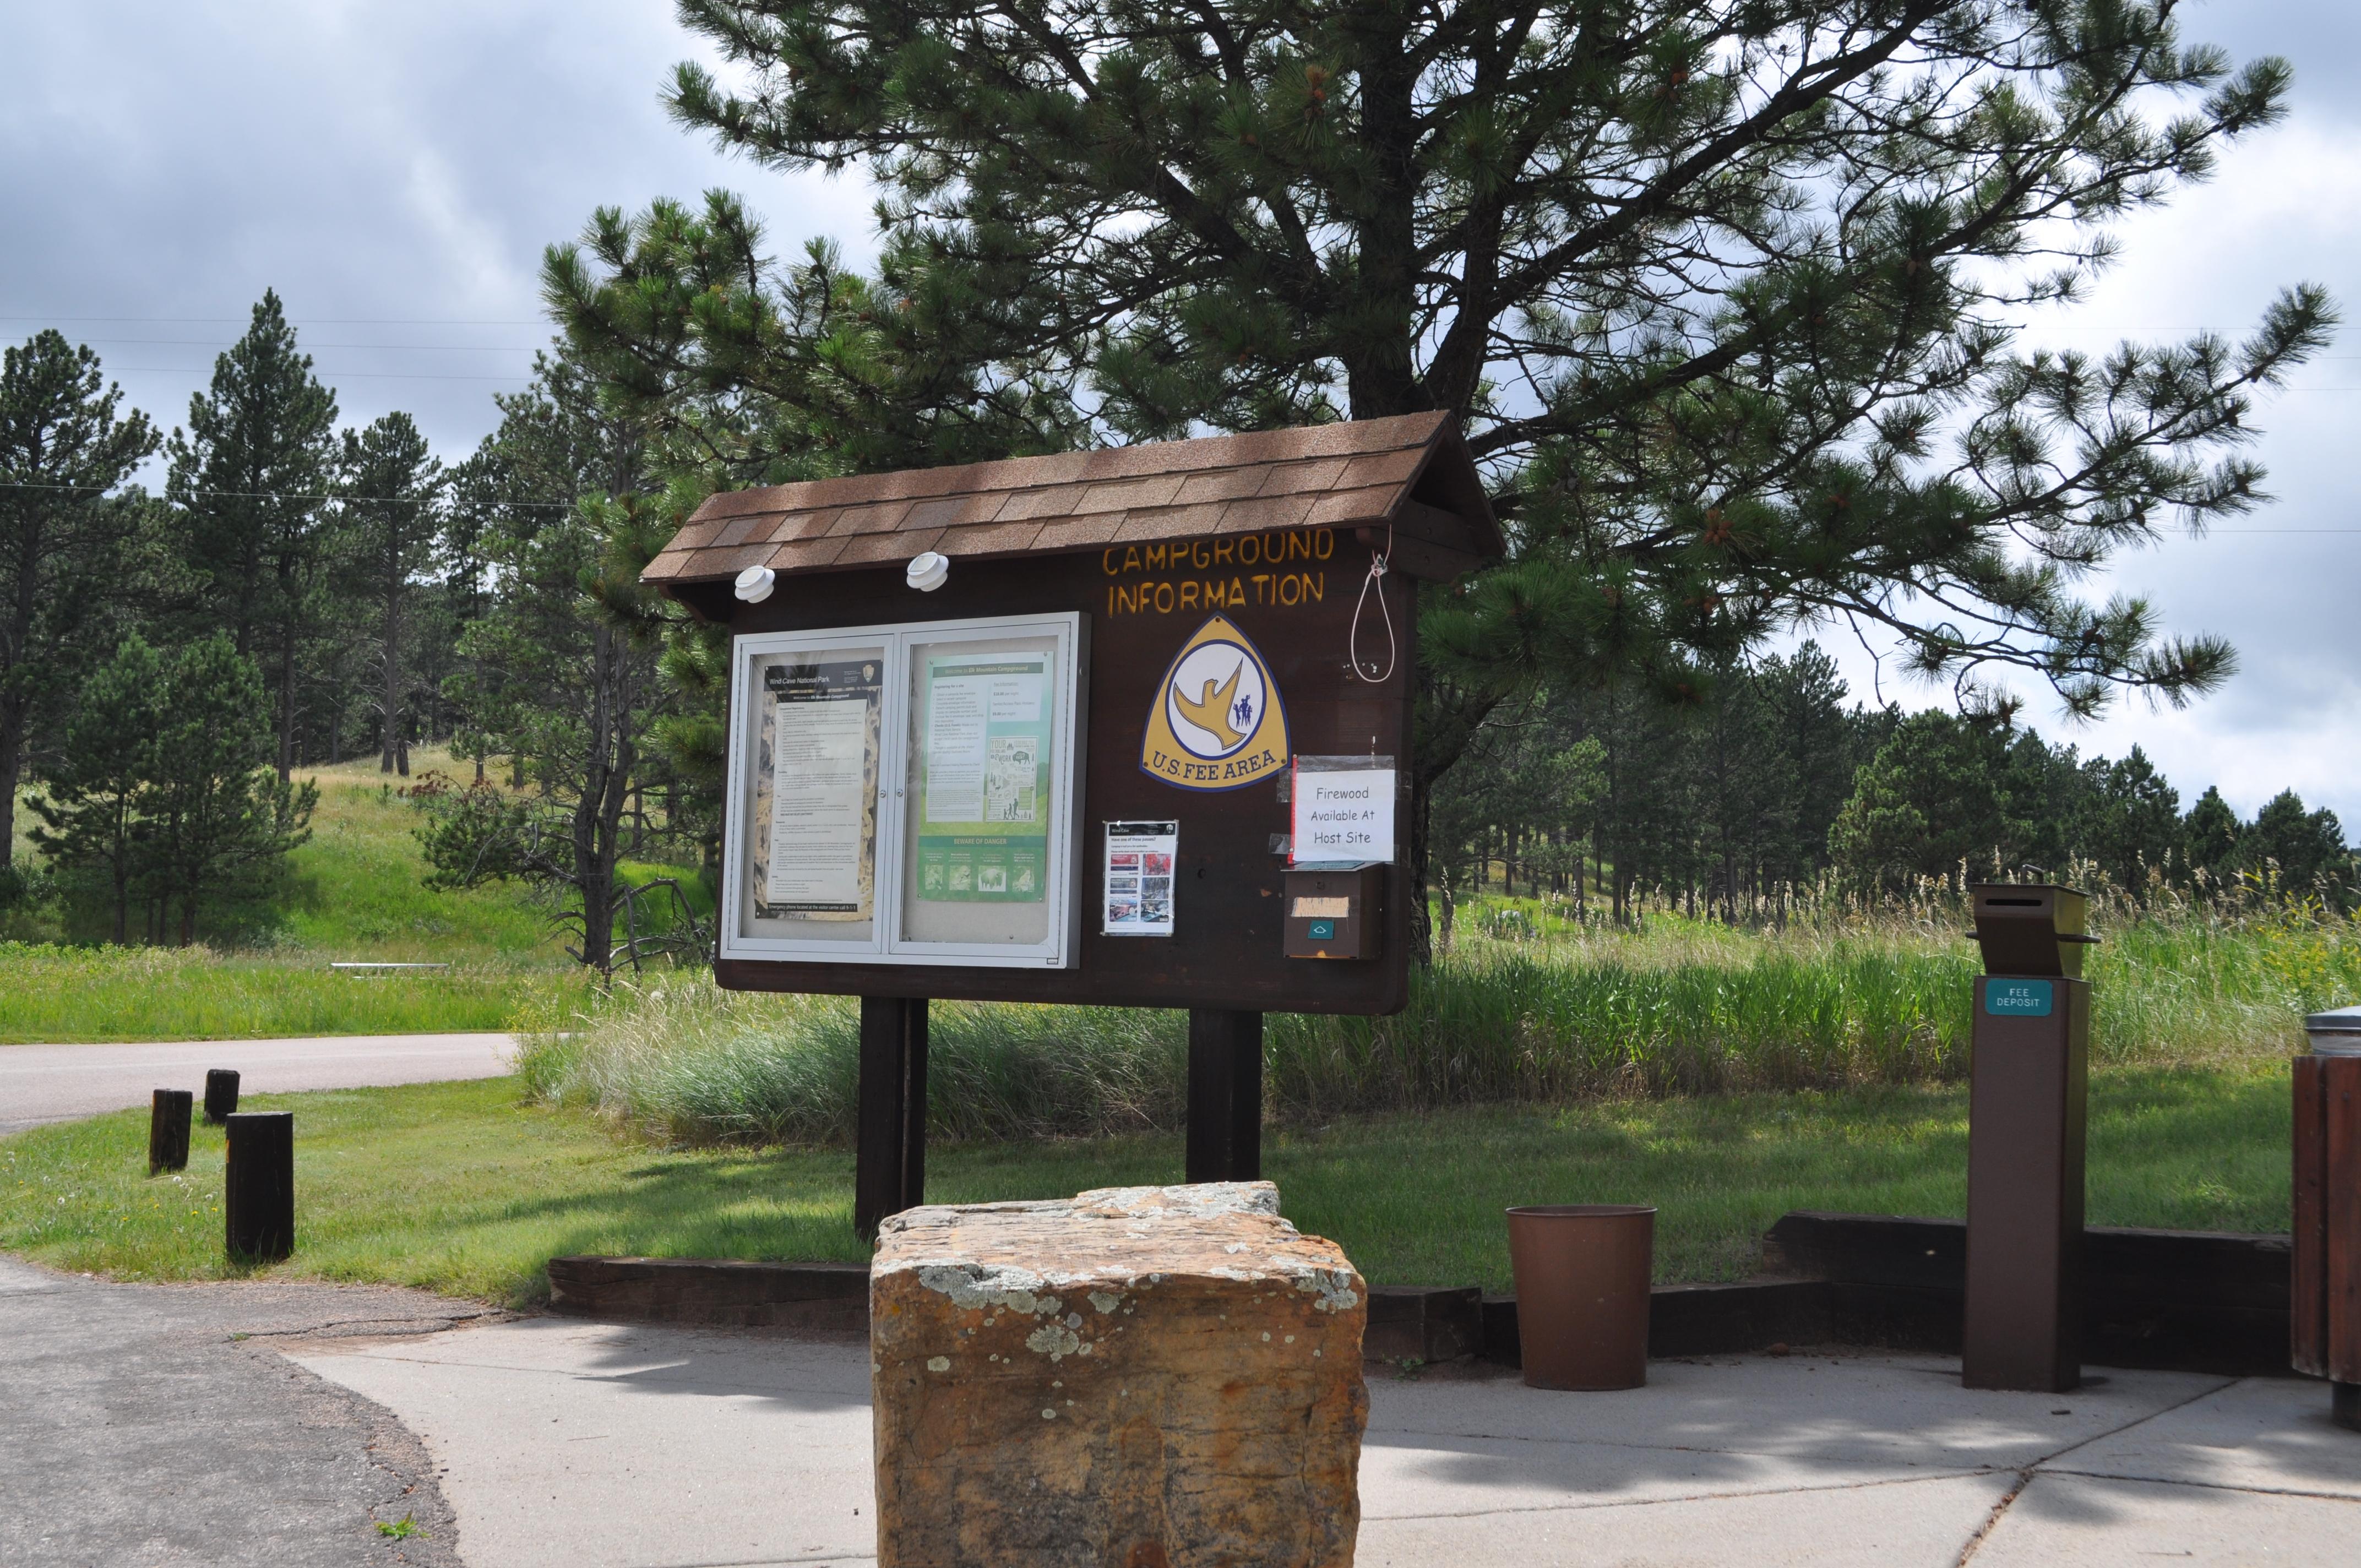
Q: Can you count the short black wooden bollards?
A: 3